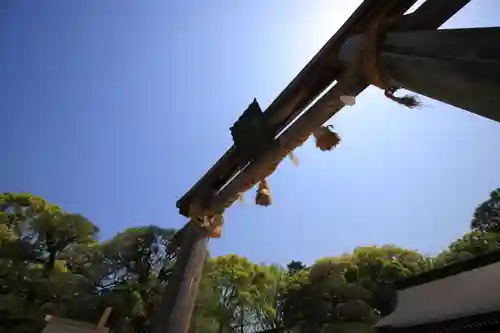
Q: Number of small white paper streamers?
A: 3